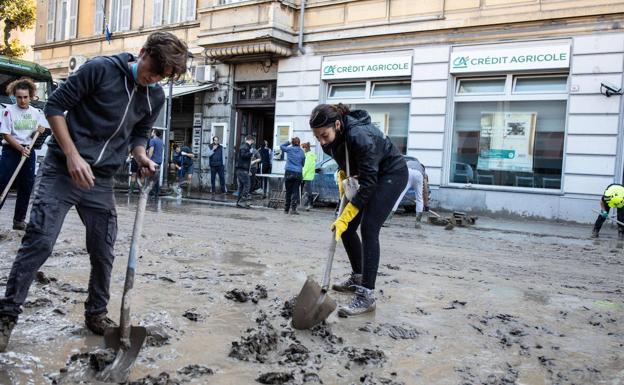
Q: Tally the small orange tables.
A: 0